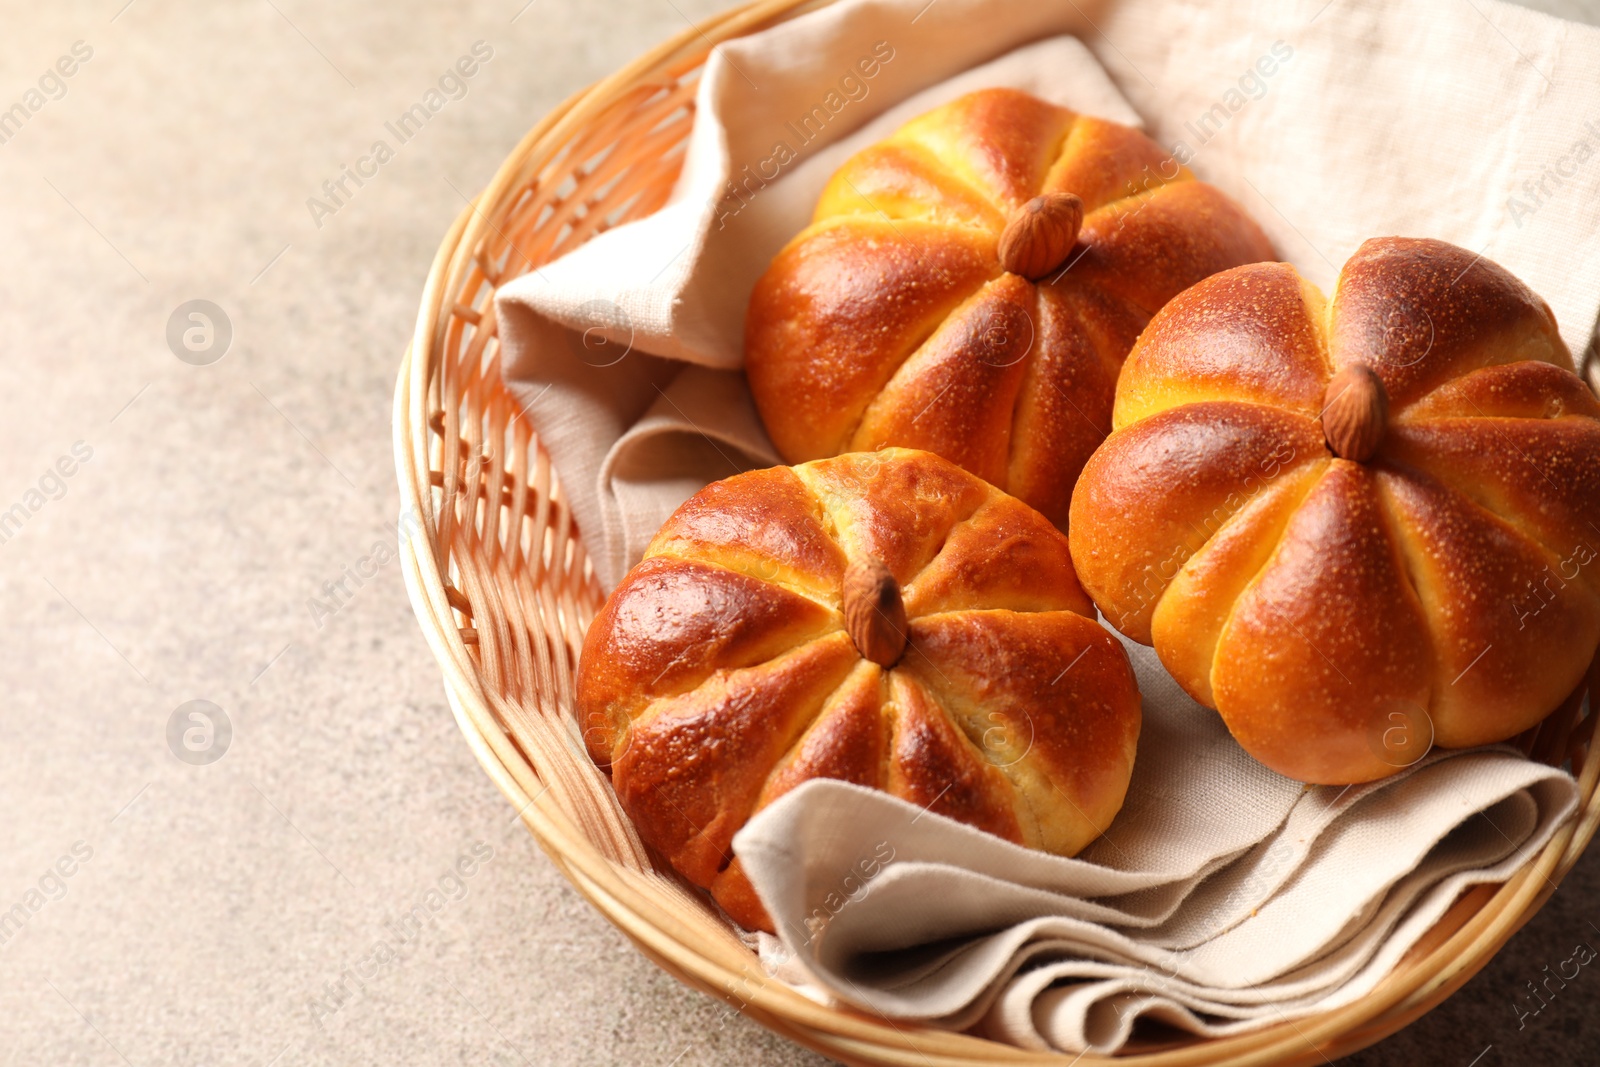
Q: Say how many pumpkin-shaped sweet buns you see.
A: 3